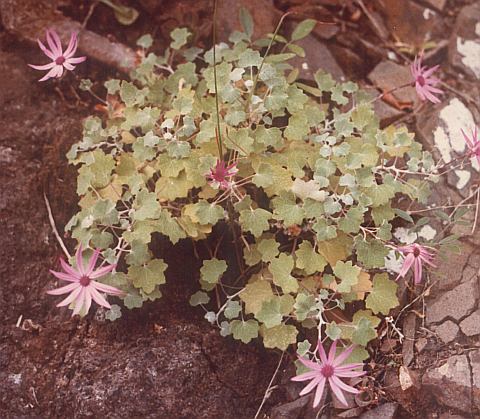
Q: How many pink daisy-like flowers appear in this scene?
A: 7